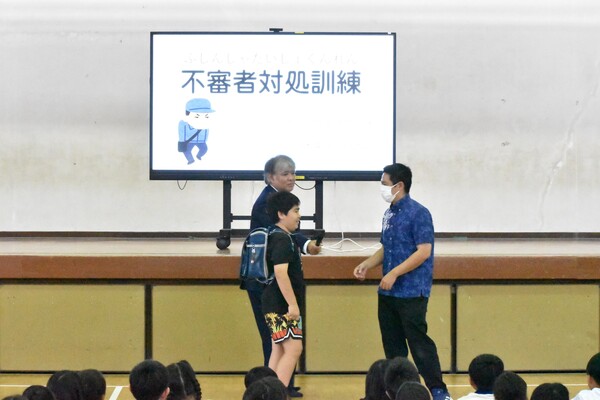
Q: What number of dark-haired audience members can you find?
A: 15